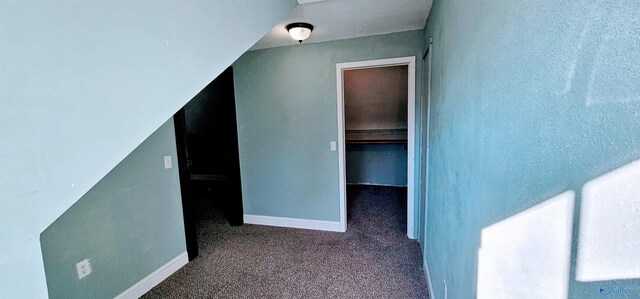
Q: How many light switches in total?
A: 2